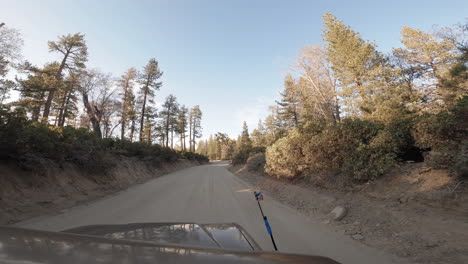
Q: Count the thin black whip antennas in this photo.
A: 1